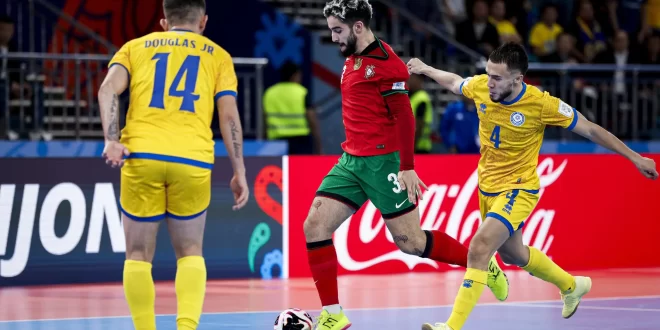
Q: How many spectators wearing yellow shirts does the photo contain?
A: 3